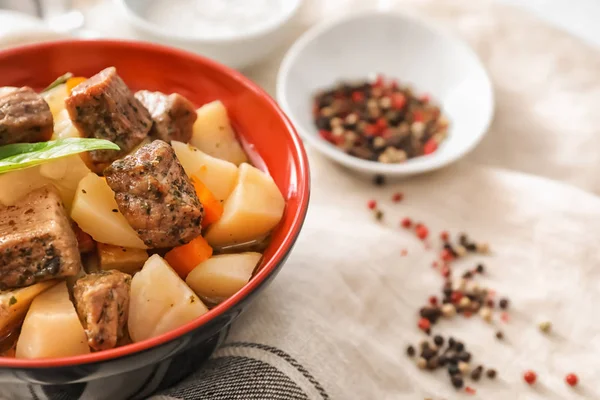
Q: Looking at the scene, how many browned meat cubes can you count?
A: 6